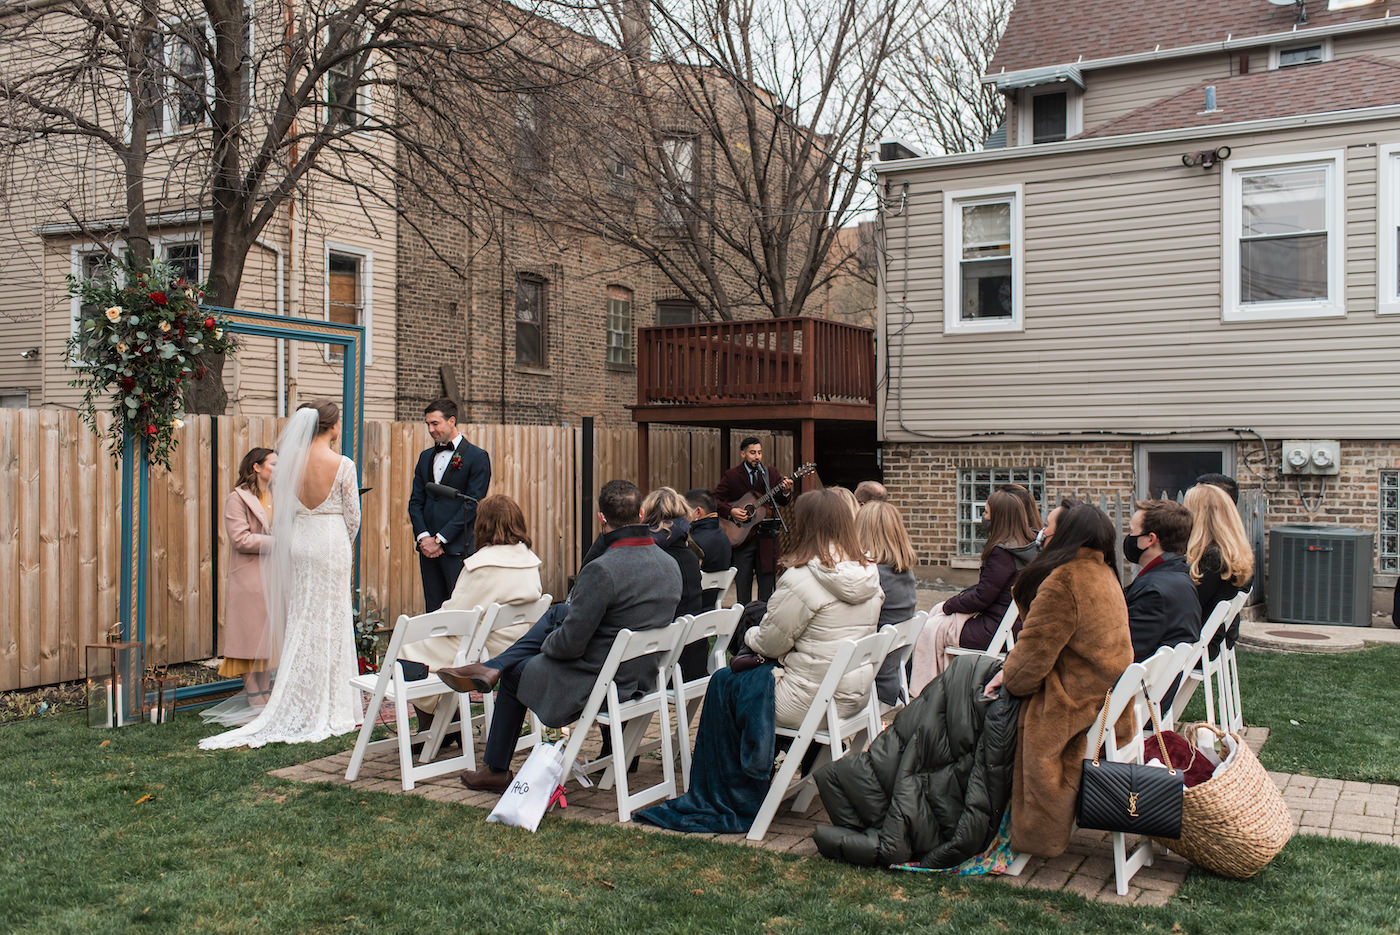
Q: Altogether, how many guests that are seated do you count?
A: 14